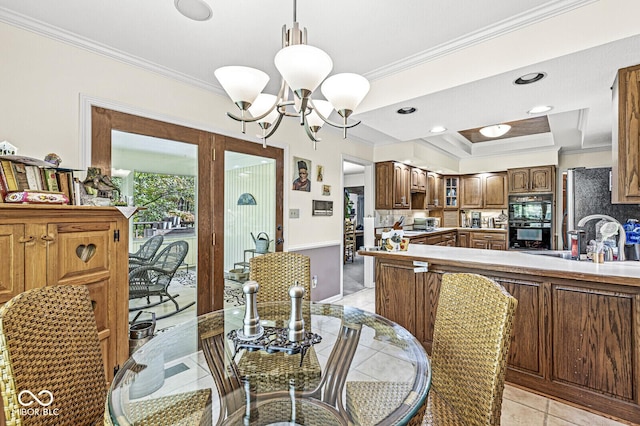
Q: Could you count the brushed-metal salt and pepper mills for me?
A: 2